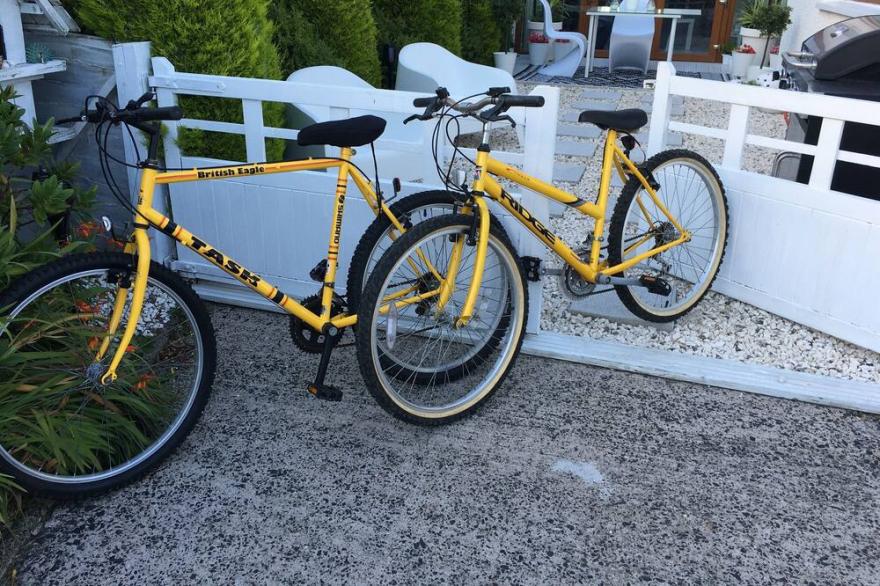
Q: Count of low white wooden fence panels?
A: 2